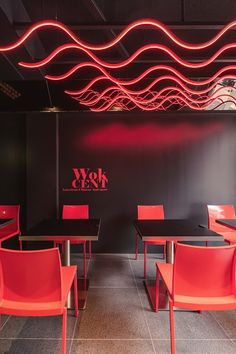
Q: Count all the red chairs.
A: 6